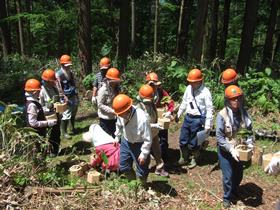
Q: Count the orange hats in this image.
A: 11